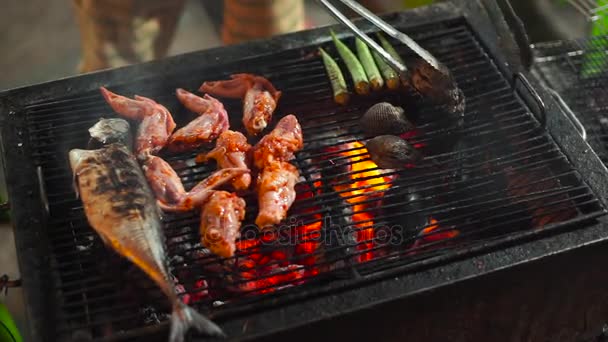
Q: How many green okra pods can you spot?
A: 5